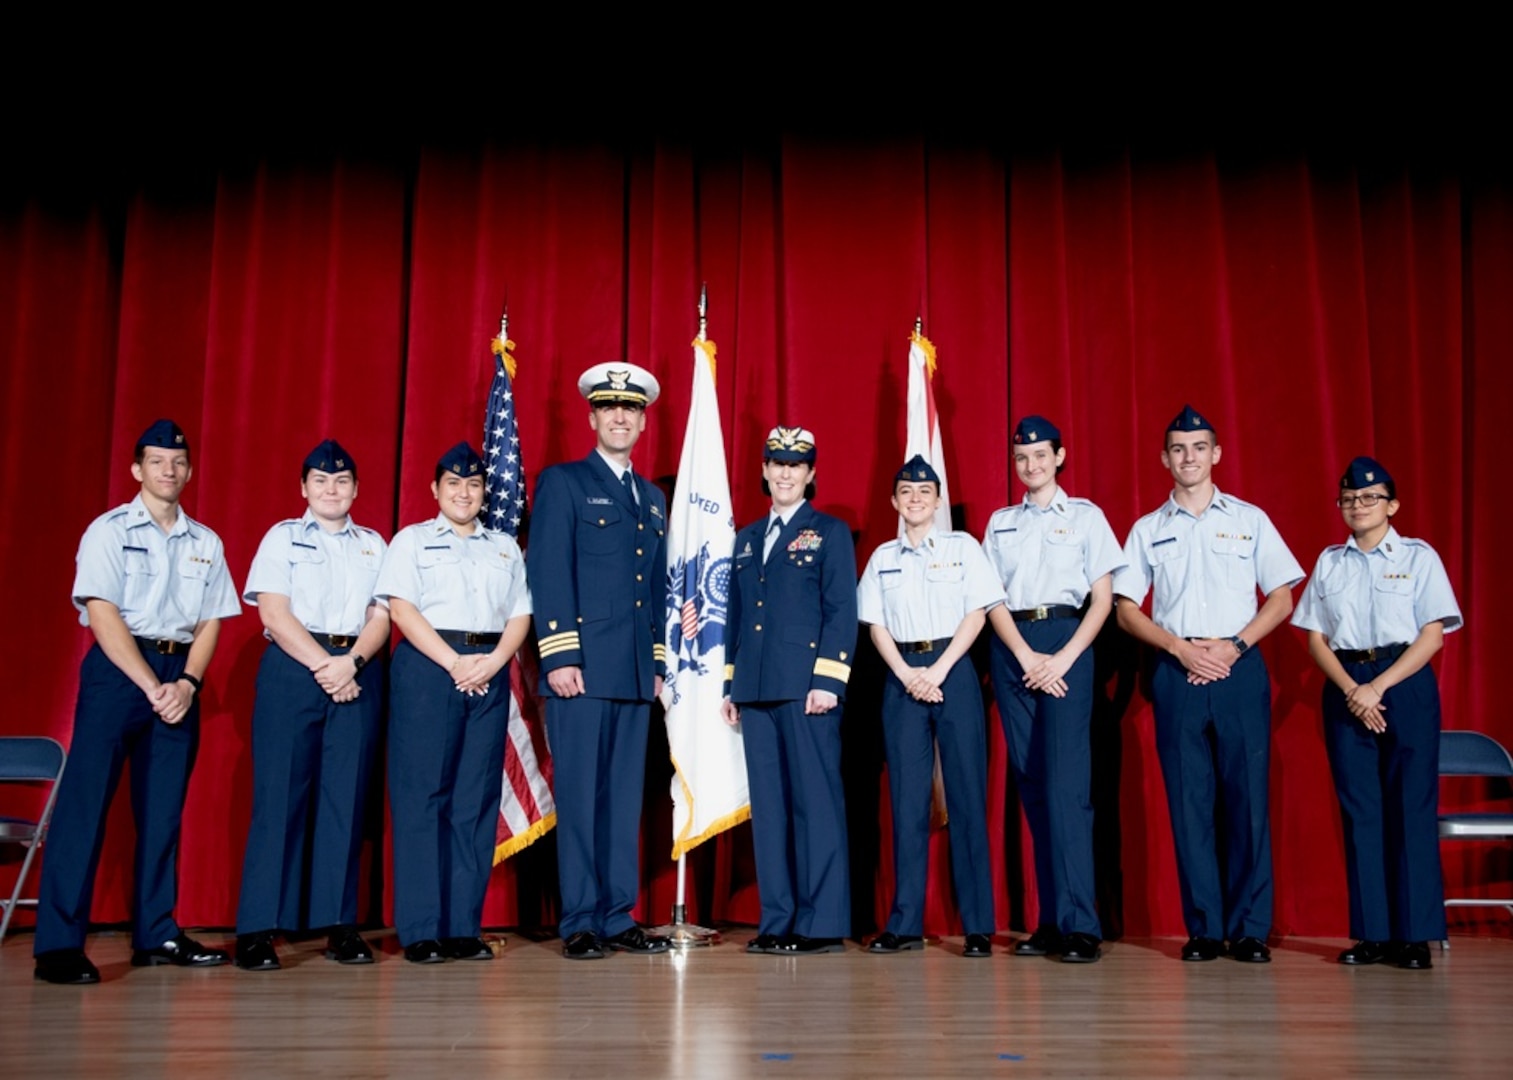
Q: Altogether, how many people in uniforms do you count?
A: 9